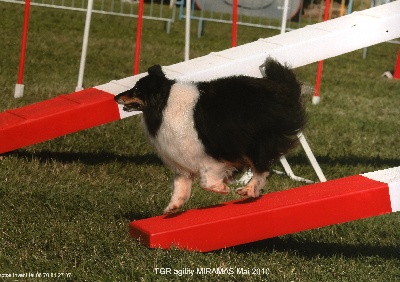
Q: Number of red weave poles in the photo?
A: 4